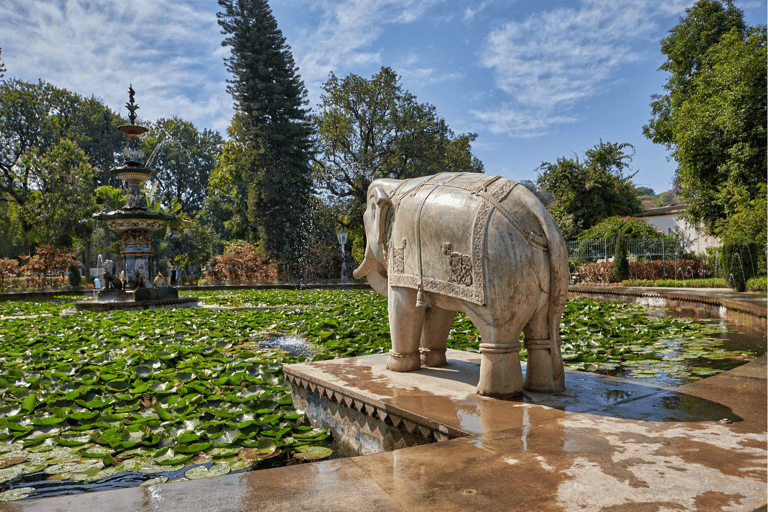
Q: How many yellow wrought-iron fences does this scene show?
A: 0